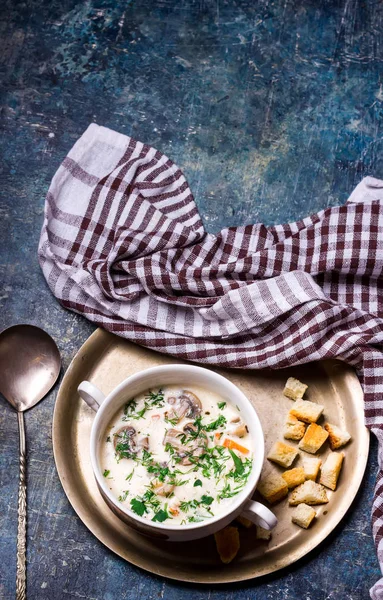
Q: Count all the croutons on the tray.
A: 15